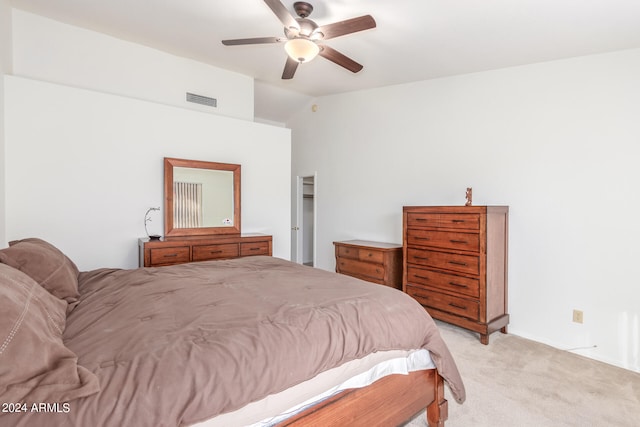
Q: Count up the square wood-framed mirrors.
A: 1